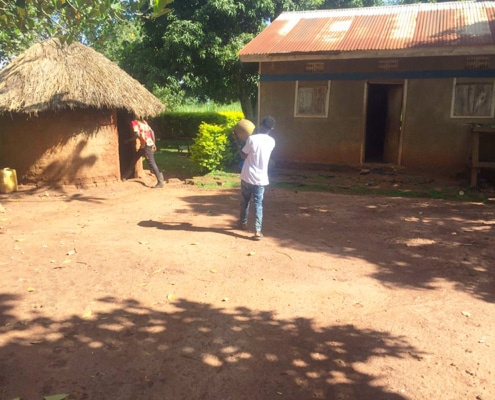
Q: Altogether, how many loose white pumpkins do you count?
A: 0